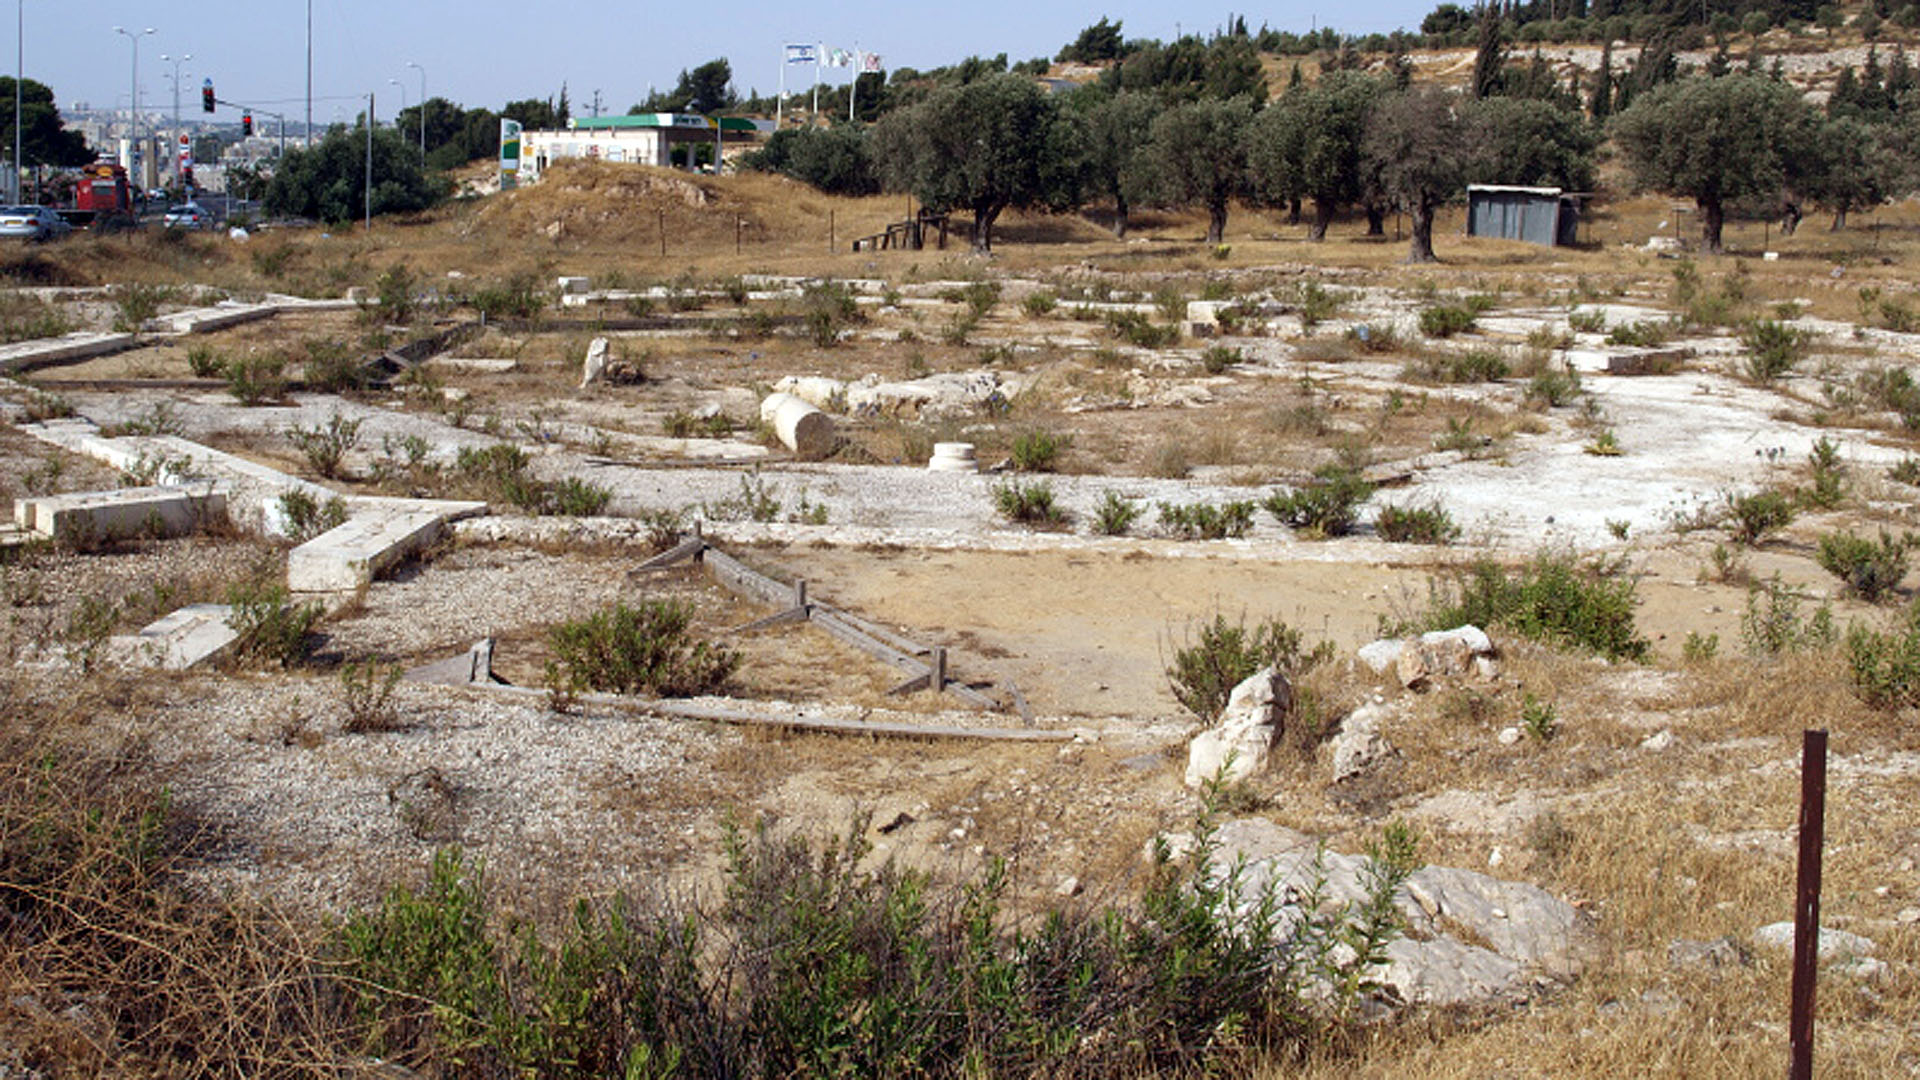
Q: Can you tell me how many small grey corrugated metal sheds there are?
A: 1